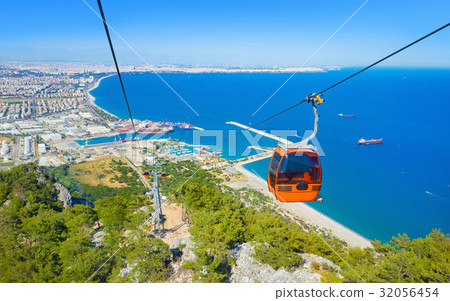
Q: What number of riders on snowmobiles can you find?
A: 0